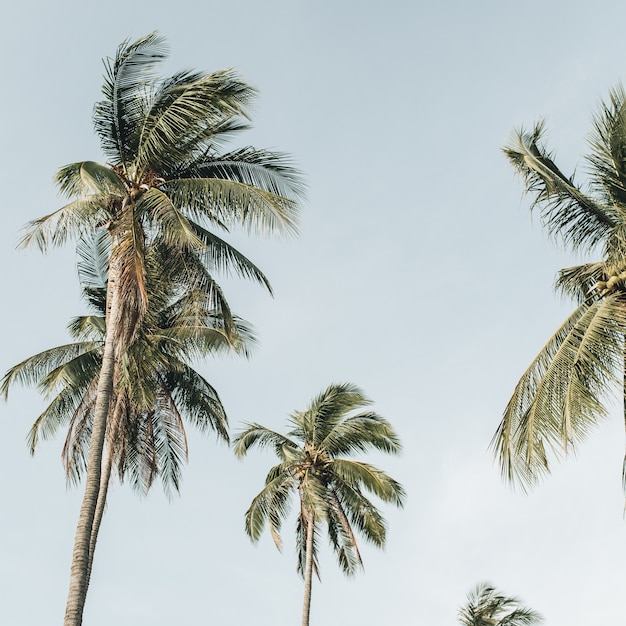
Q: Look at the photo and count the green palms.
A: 5